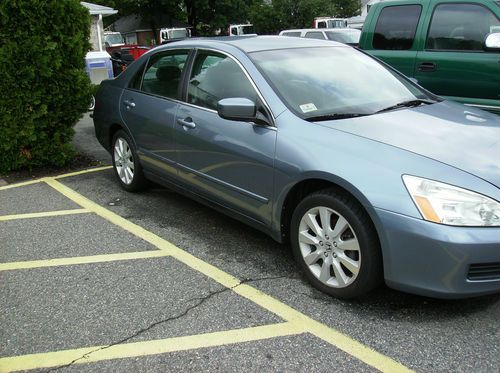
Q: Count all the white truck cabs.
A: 4